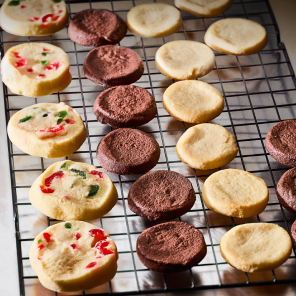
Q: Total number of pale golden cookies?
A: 8